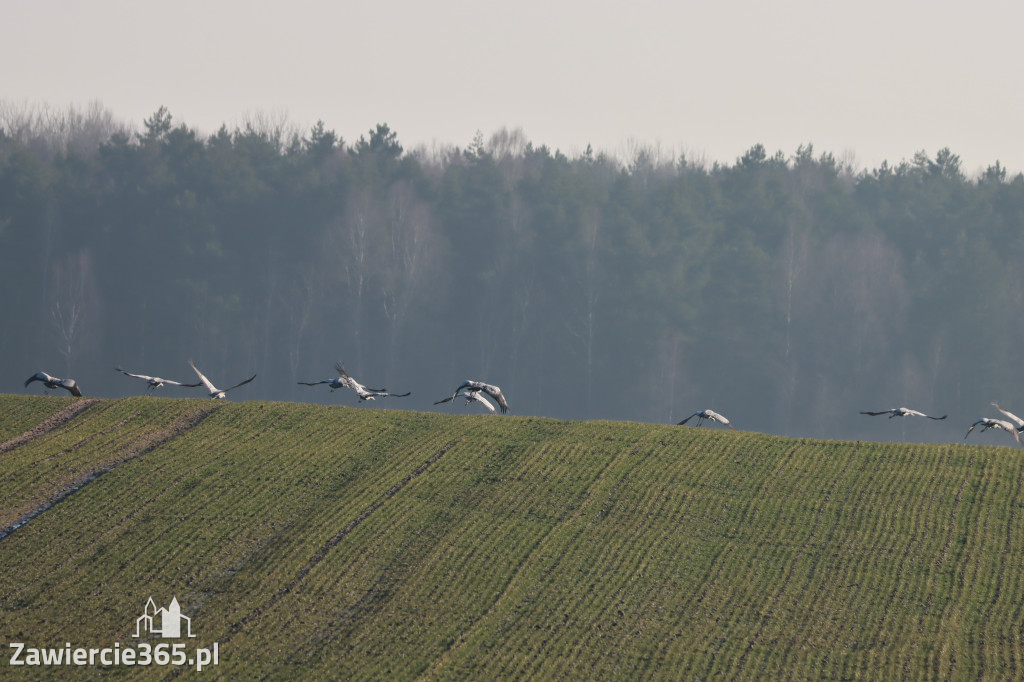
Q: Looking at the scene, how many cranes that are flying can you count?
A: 11